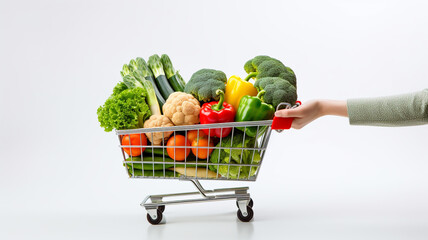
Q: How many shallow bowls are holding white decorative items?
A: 0